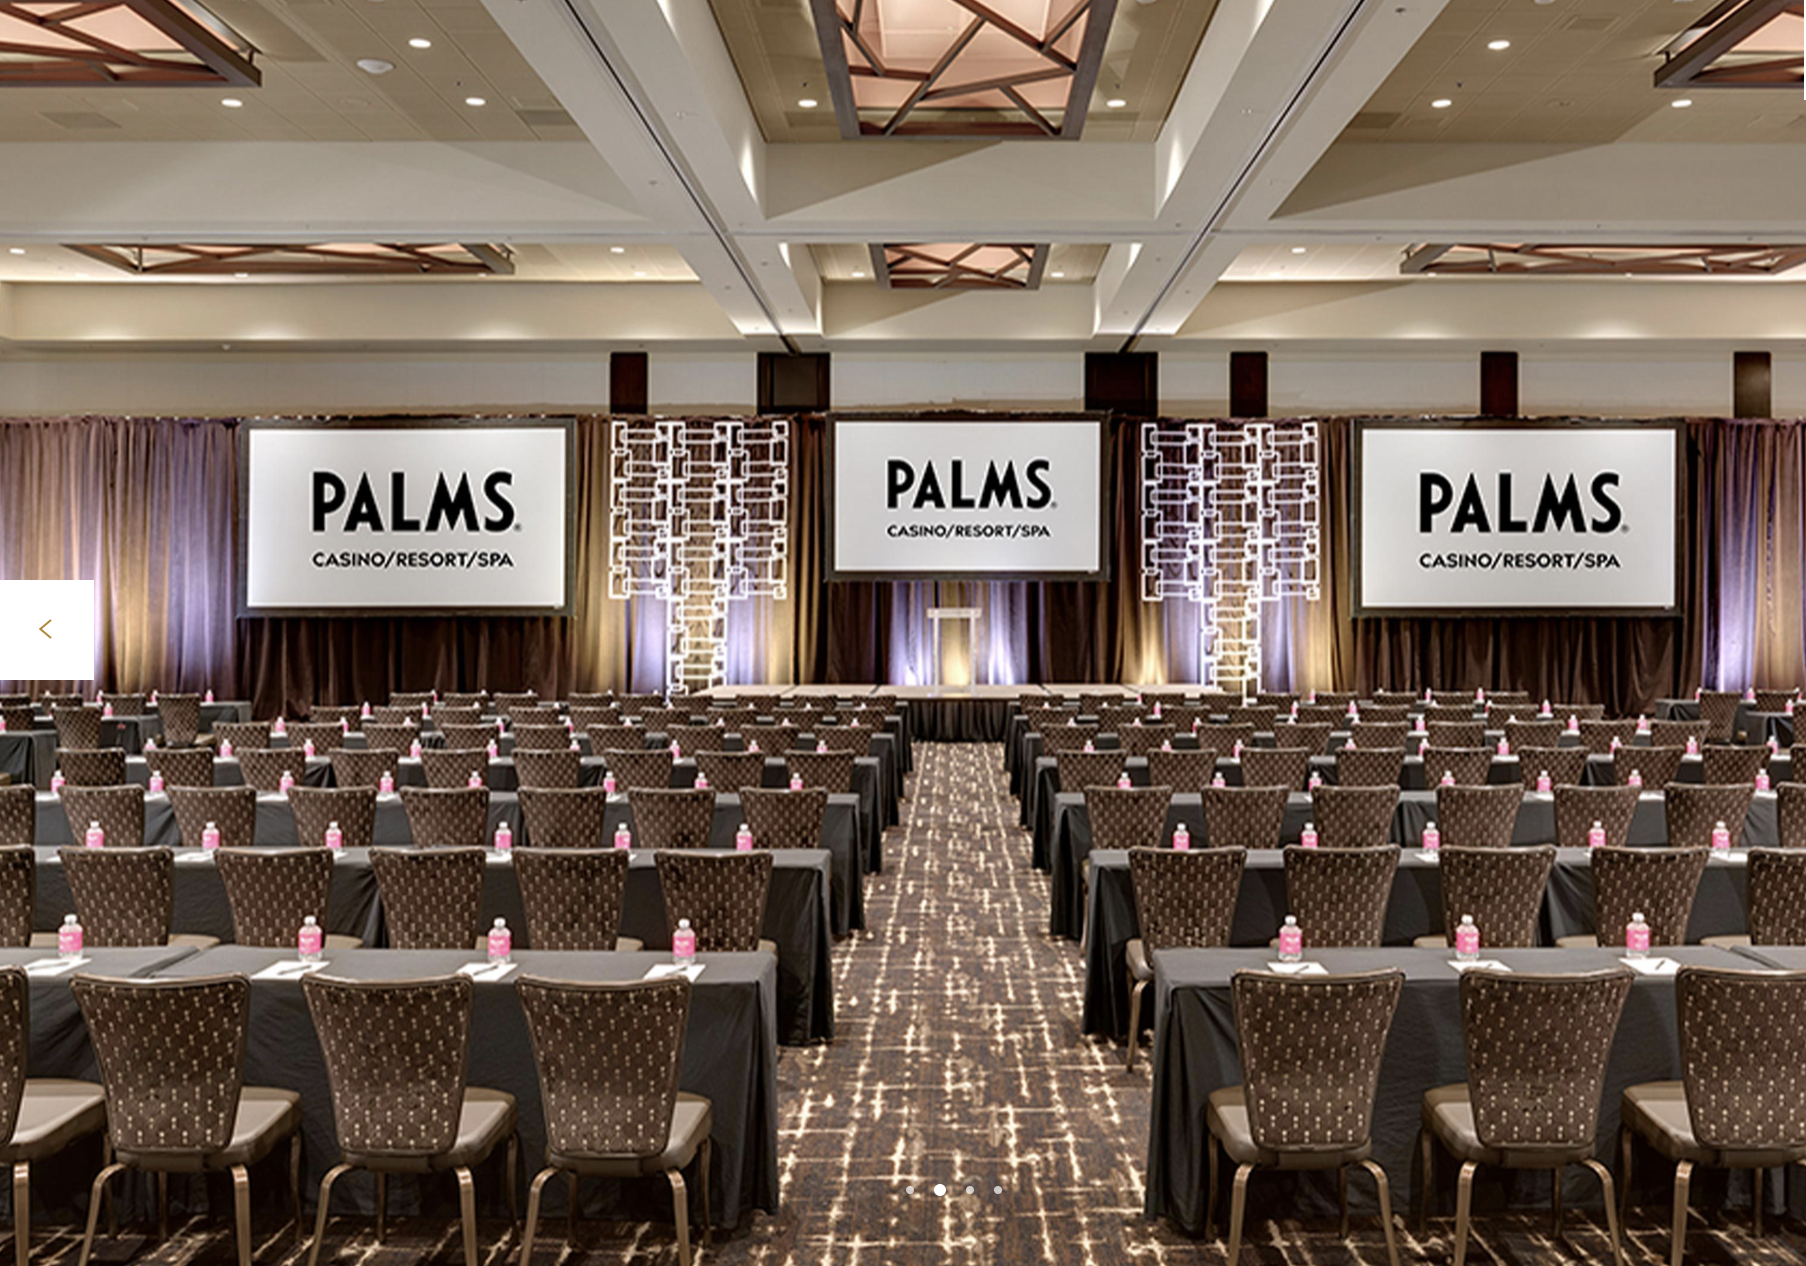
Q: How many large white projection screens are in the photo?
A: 3